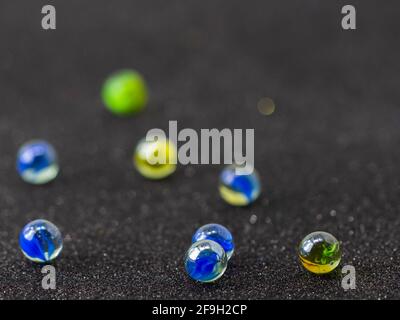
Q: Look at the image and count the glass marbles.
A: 8